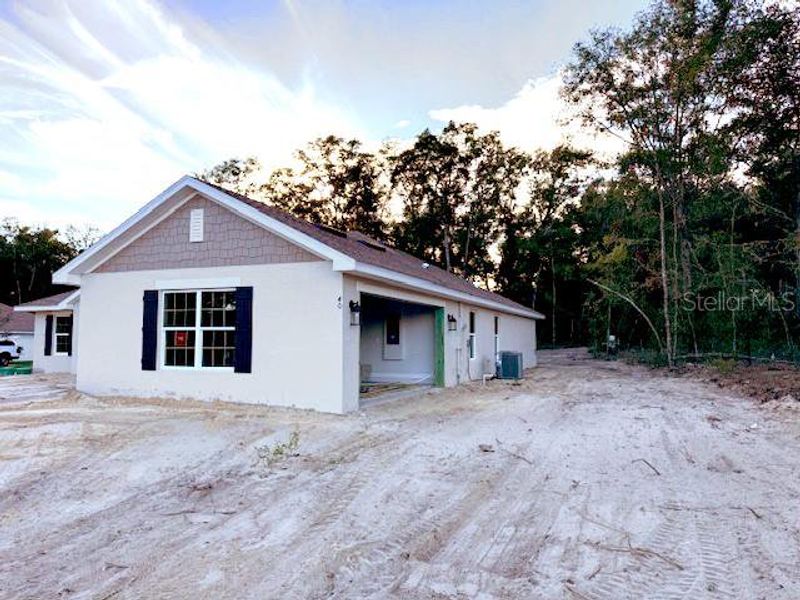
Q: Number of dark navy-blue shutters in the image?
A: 4